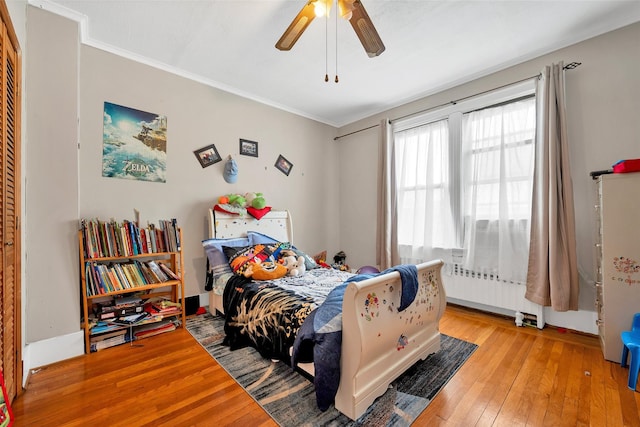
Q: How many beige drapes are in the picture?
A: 2